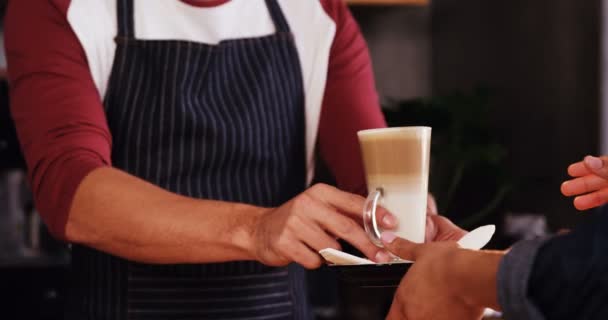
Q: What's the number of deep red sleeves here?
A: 2